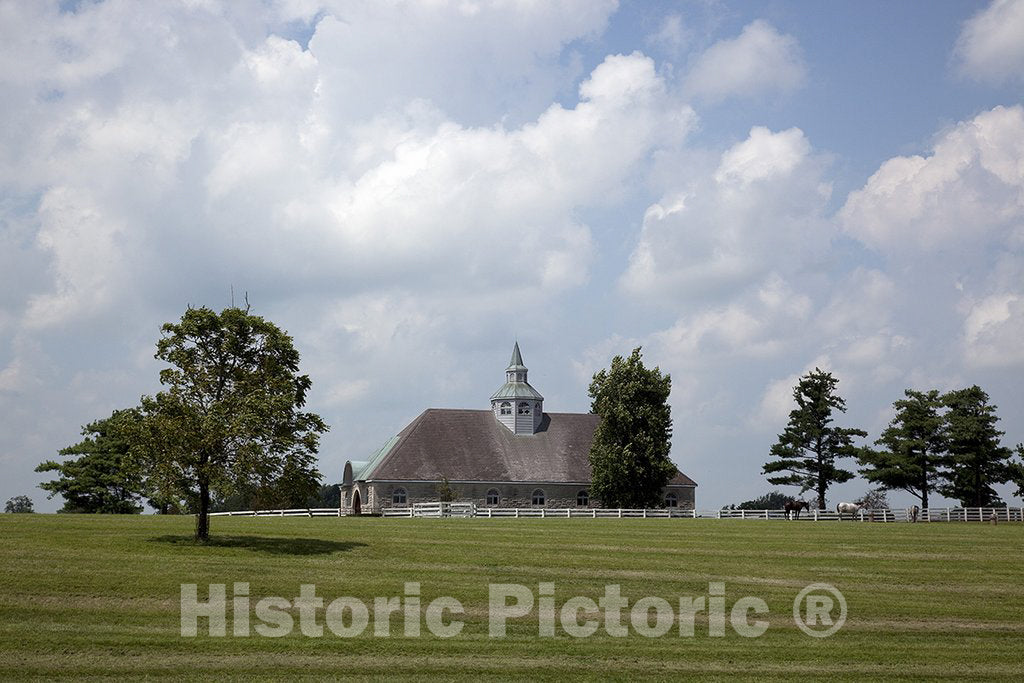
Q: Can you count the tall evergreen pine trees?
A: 3